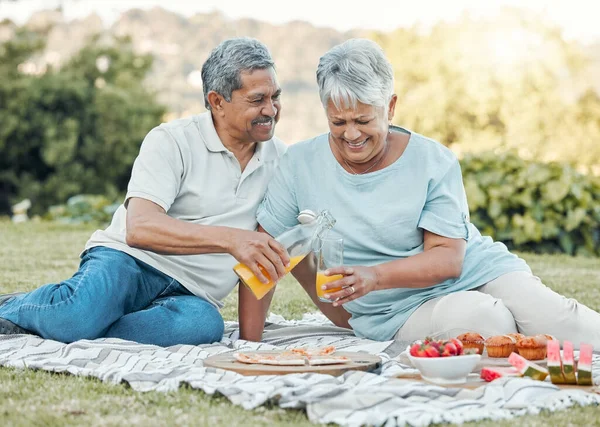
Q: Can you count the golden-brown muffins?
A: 5